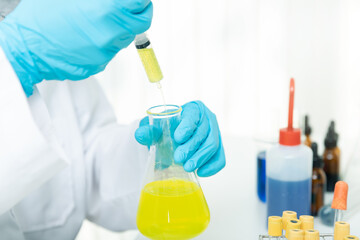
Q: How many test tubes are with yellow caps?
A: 8